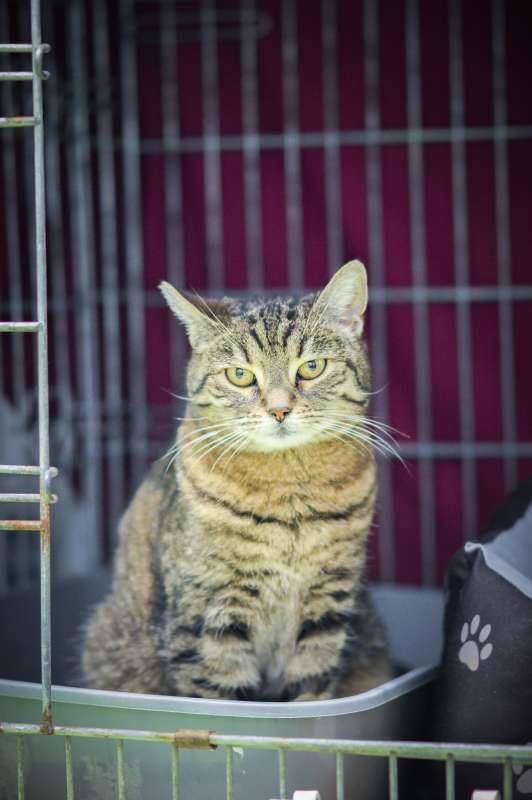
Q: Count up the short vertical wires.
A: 10